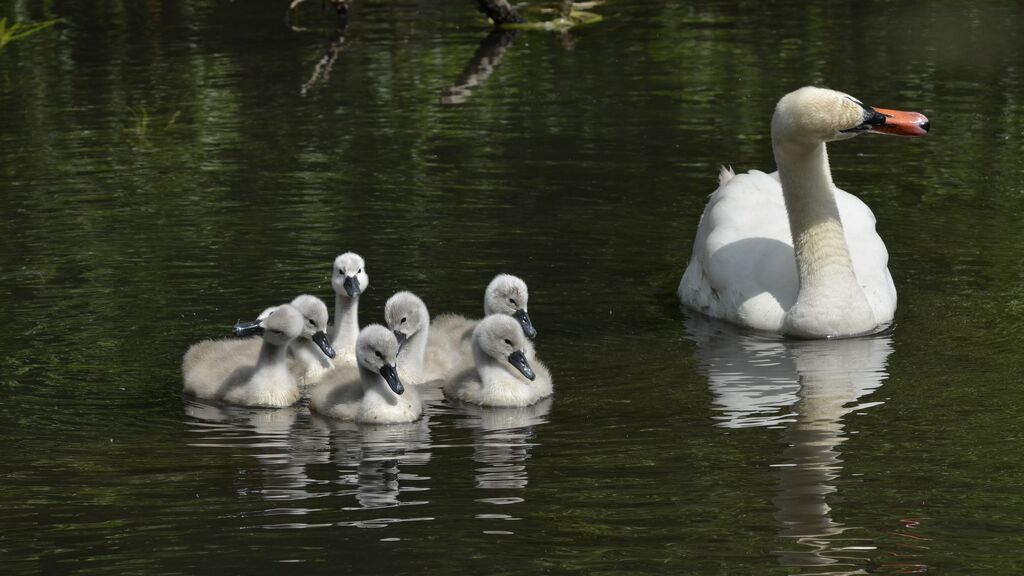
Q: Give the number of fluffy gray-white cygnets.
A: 7